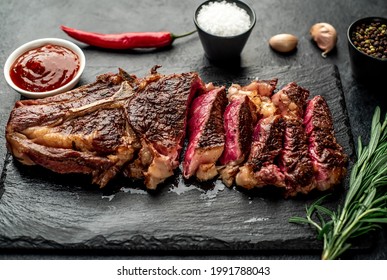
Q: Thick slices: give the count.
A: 5